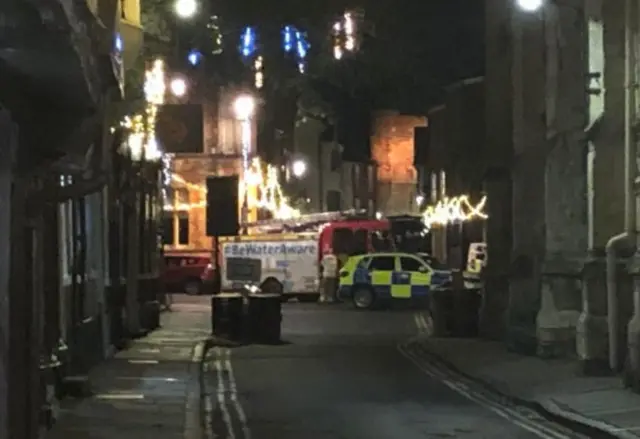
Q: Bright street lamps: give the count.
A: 5